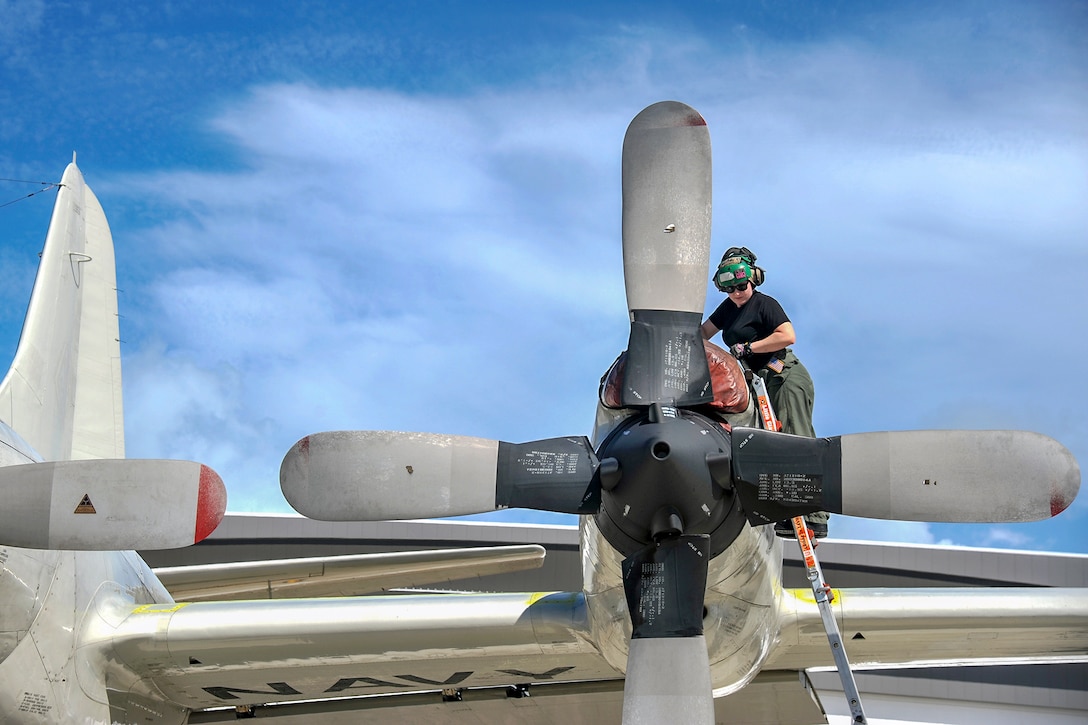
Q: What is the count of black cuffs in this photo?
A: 4